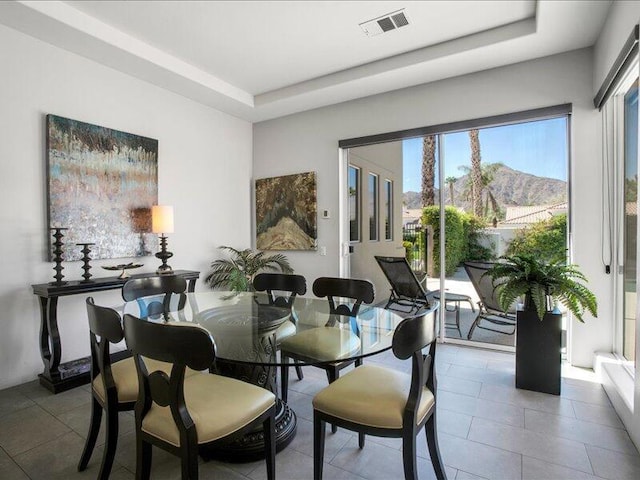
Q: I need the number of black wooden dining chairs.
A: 6